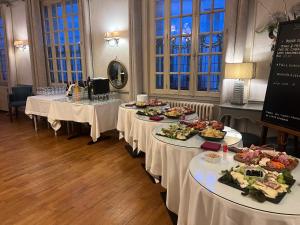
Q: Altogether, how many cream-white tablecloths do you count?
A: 6